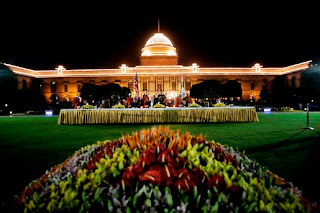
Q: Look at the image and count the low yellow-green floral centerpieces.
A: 5